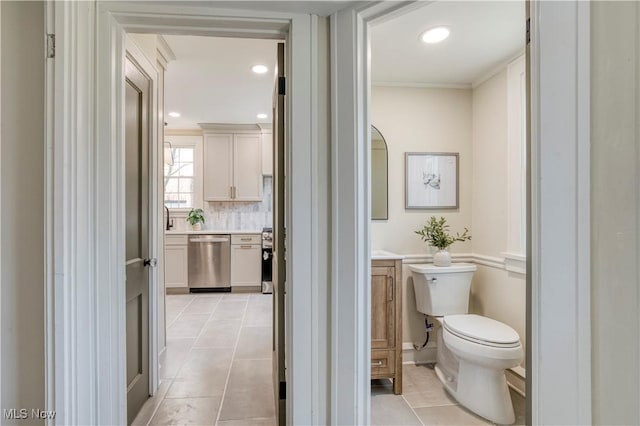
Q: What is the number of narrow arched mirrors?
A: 1